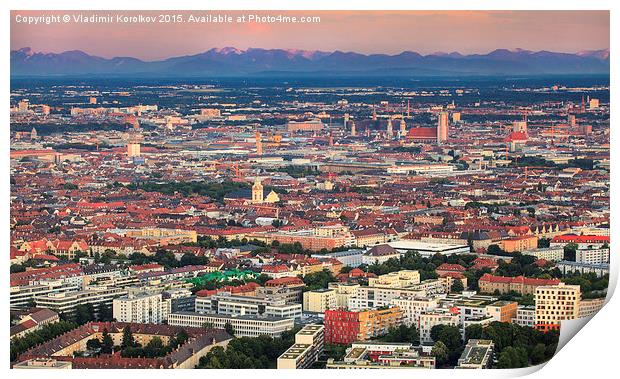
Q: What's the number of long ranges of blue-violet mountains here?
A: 1